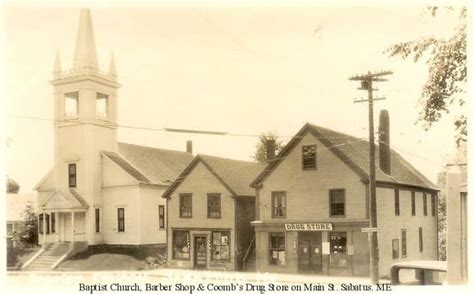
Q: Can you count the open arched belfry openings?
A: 2